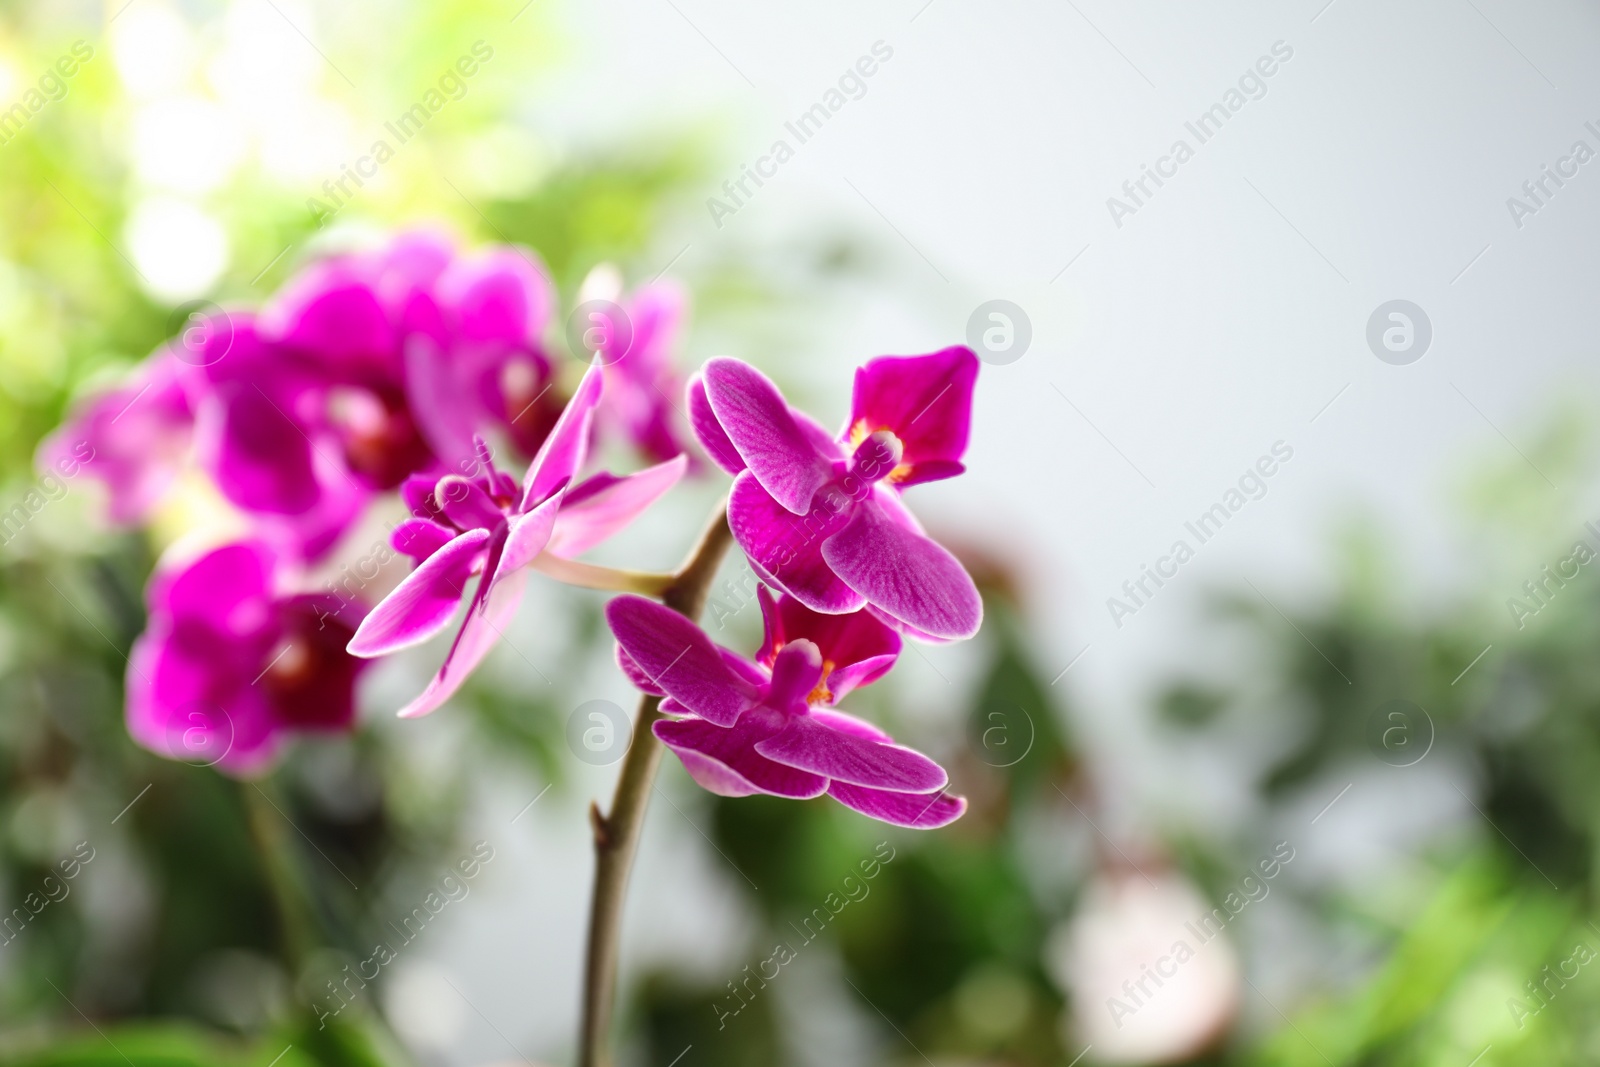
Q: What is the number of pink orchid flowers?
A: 8